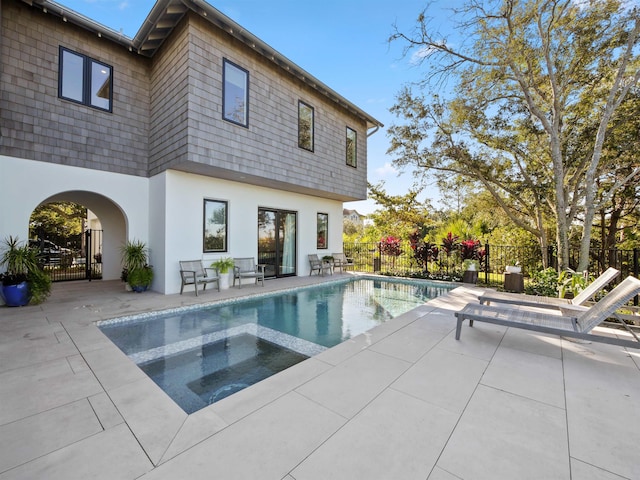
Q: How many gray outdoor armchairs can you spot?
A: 4